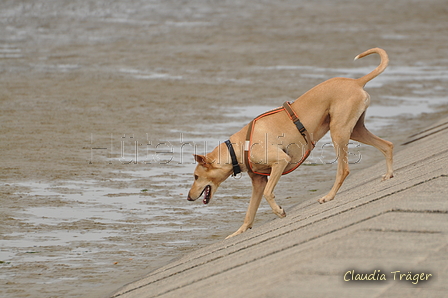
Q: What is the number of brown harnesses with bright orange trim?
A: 1